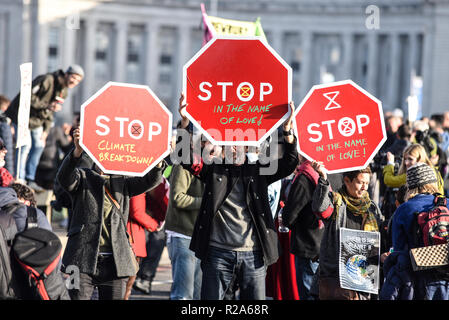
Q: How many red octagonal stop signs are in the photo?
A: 3